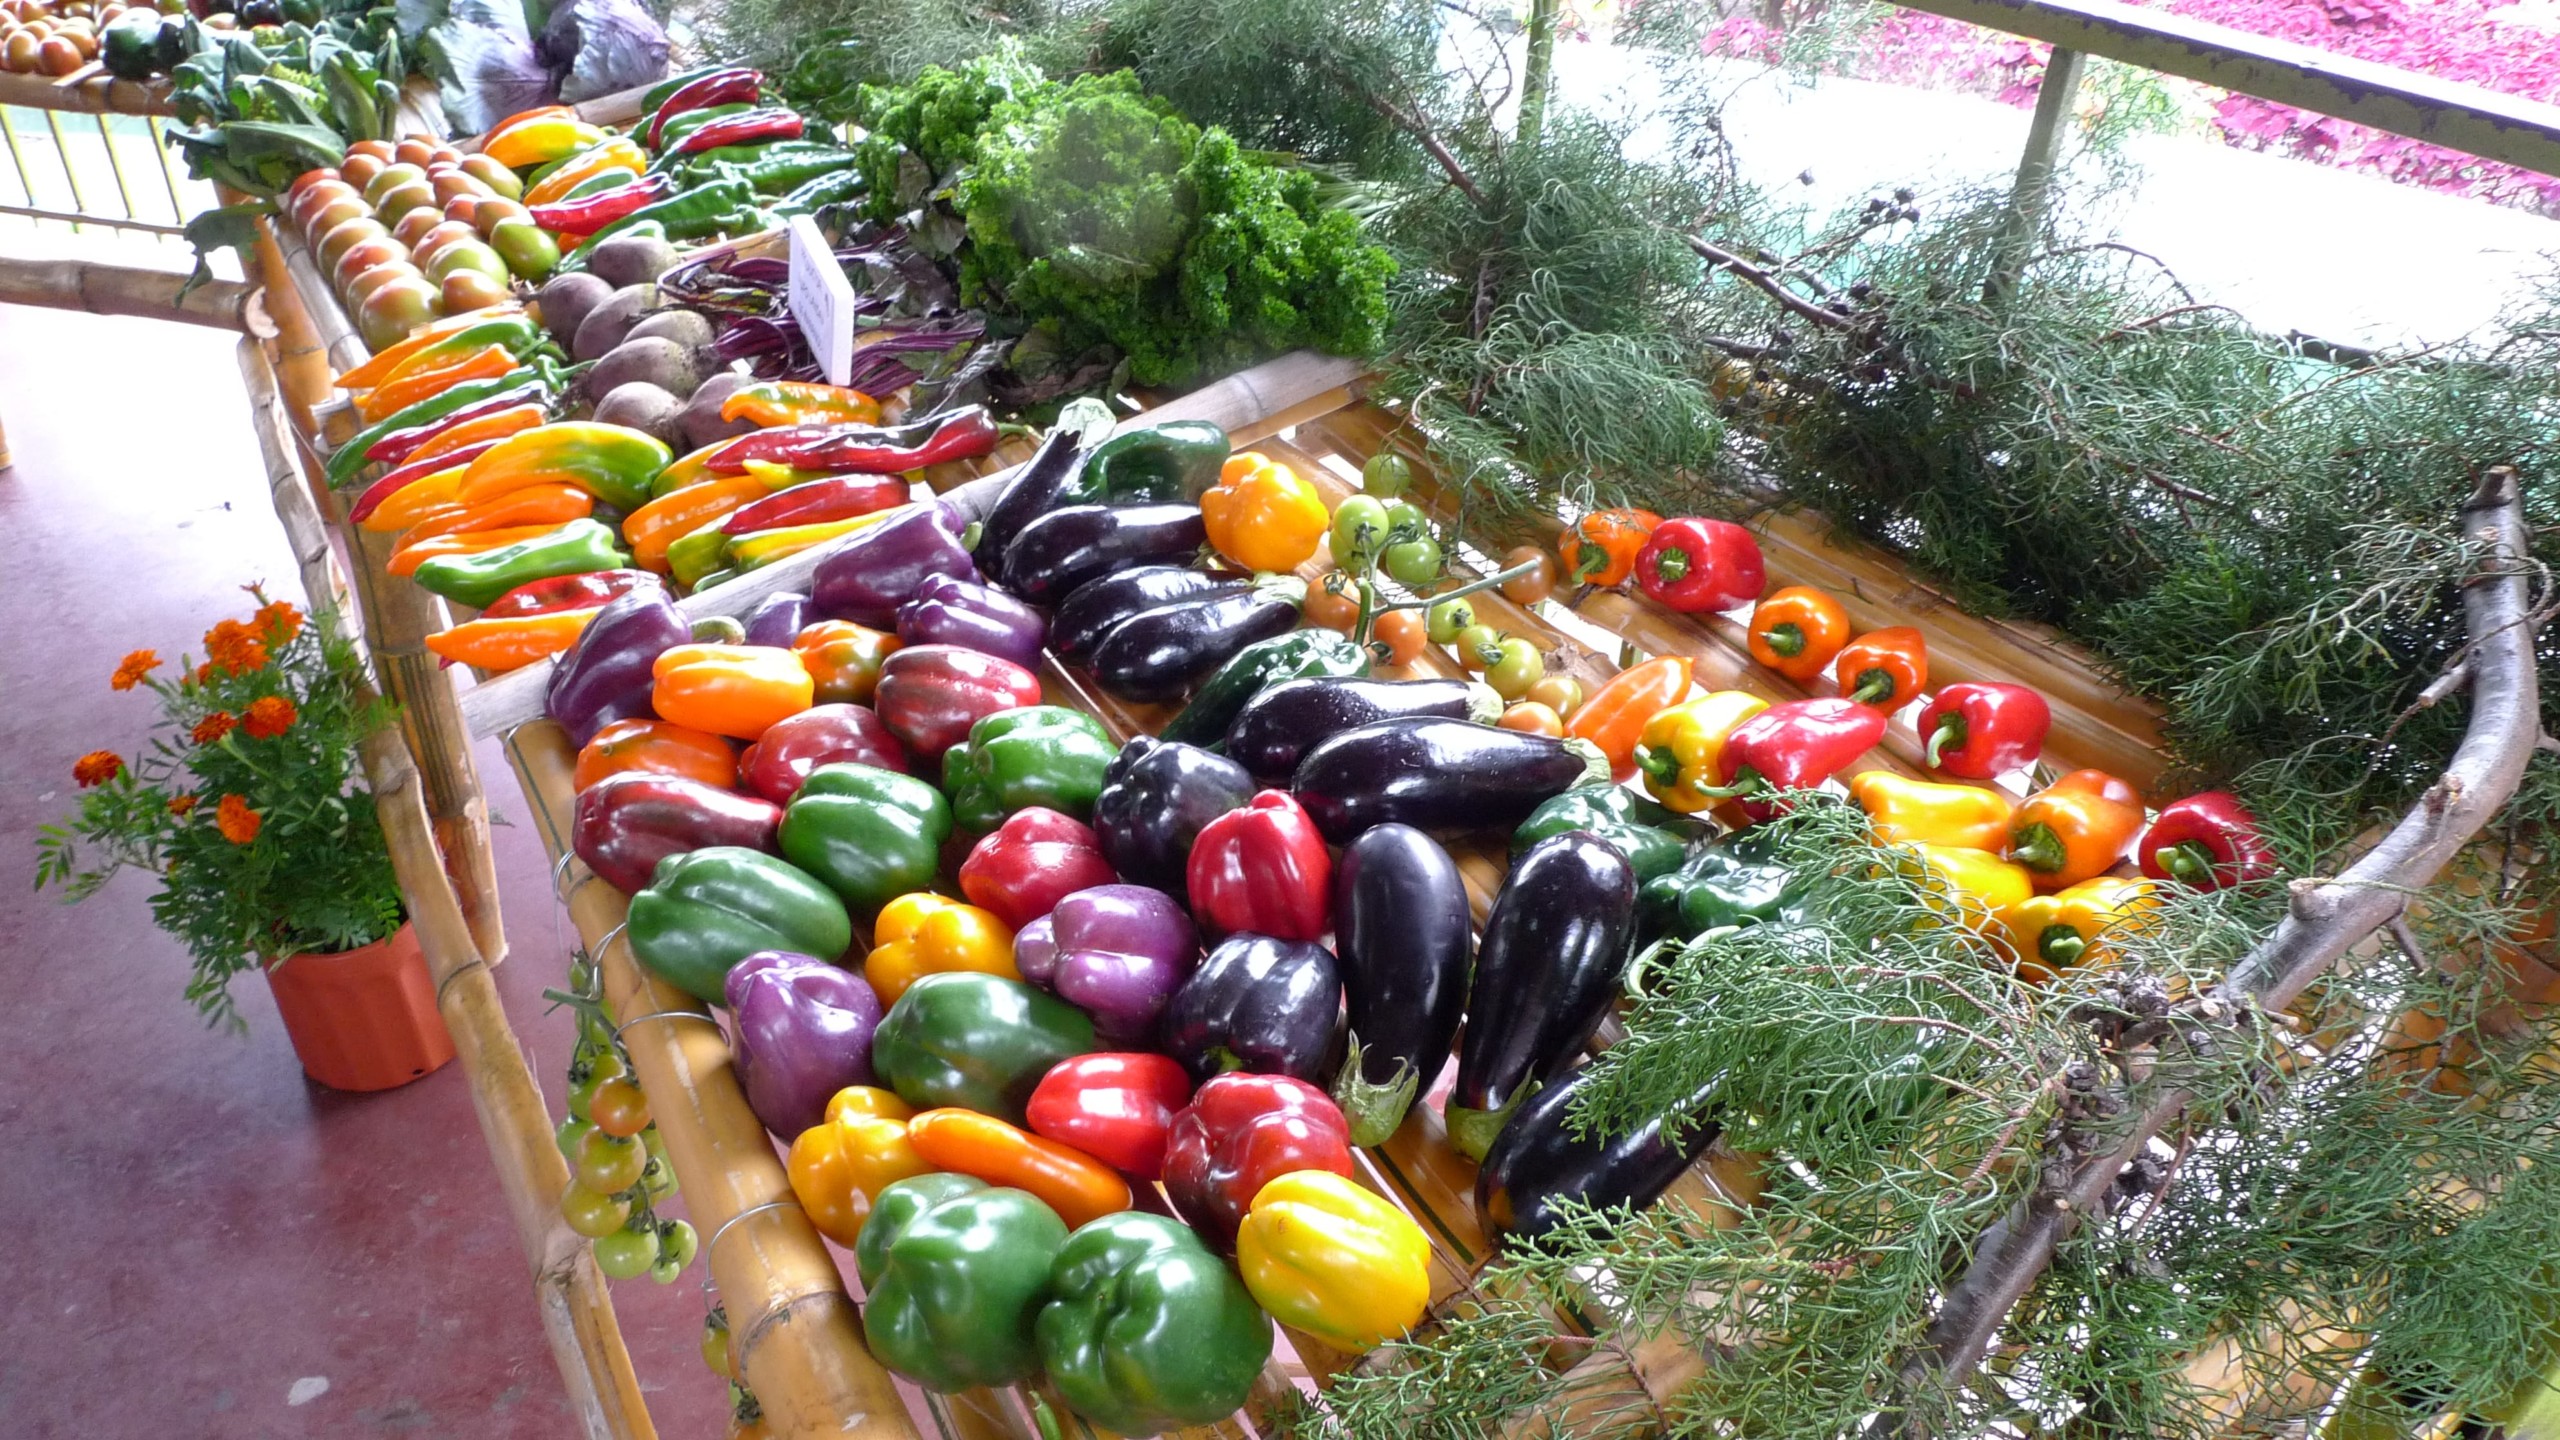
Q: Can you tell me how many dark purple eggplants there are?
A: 9